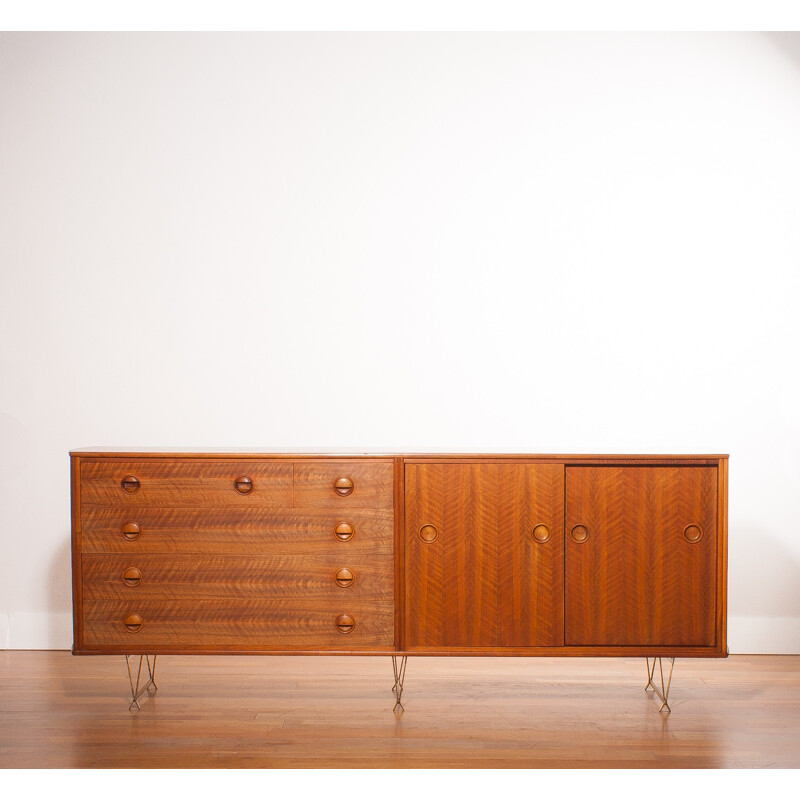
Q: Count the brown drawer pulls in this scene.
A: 9